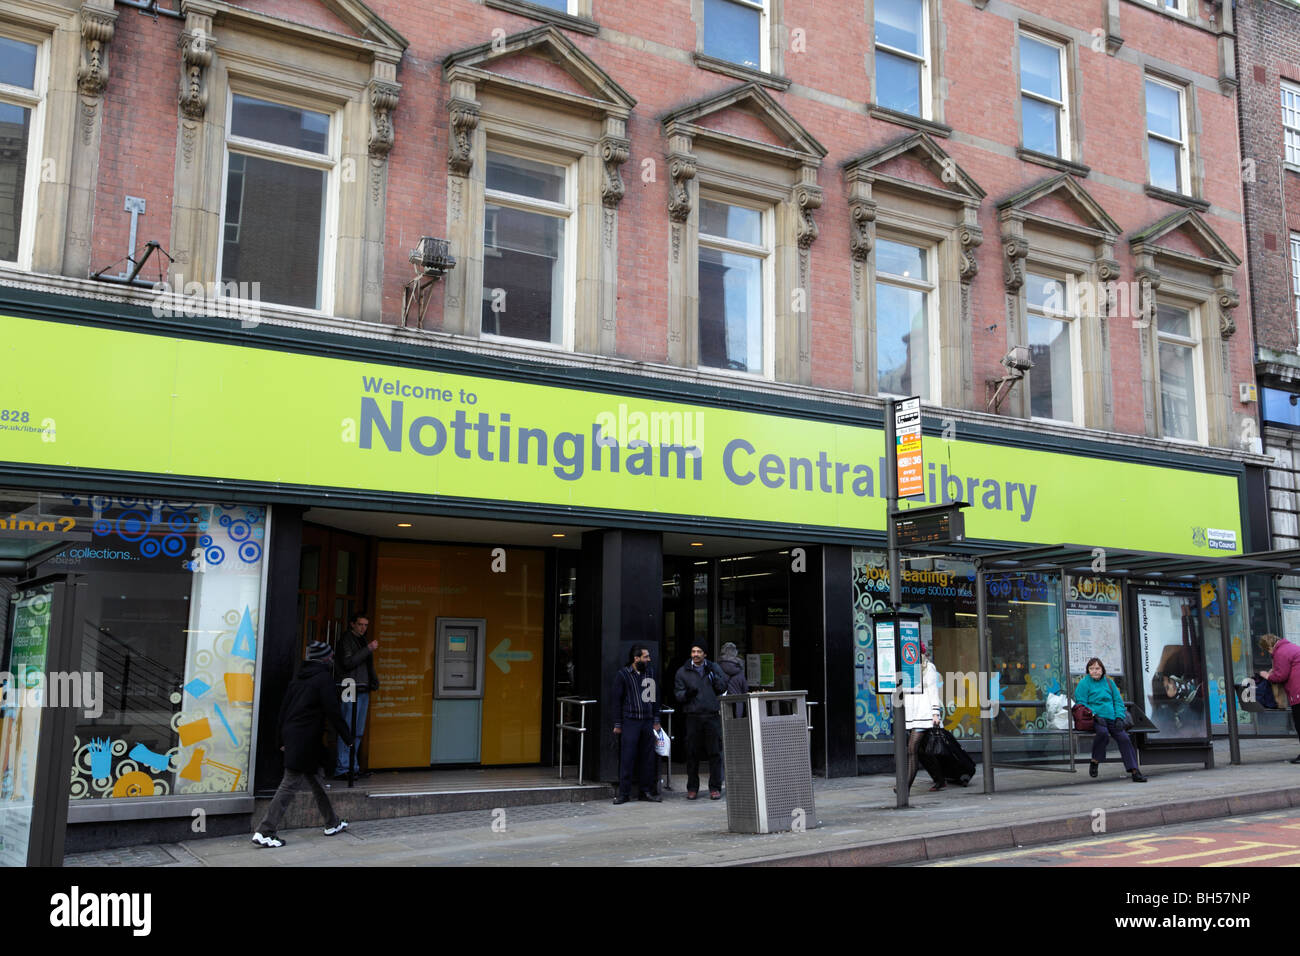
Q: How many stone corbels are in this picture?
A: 13